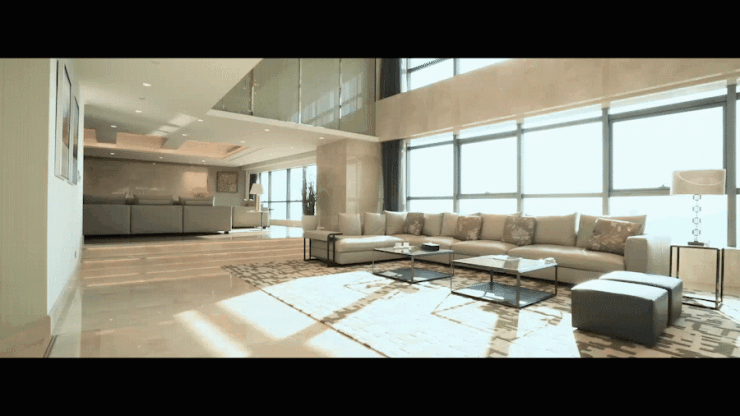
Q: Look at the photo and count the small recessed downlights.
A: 13